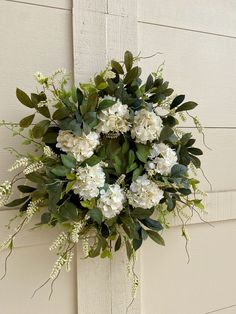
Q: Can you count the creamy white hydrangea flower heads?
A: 7